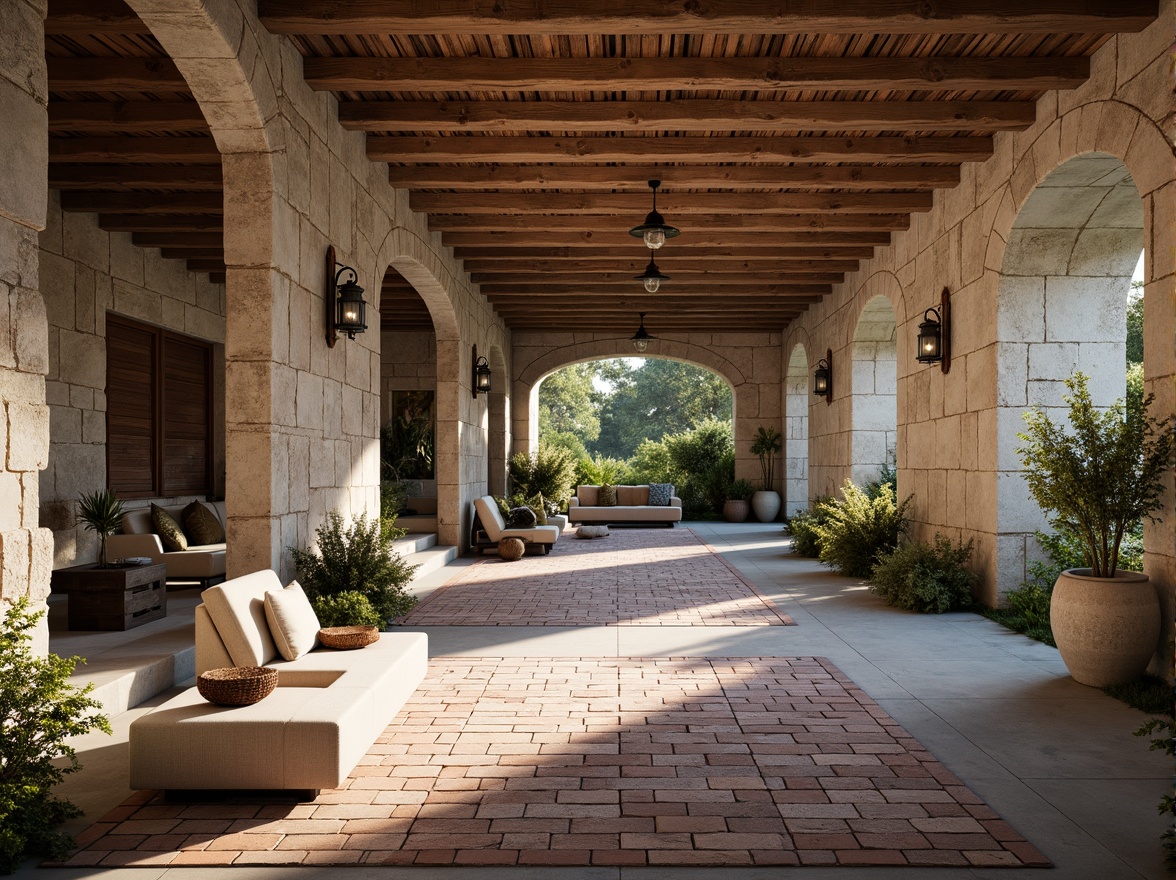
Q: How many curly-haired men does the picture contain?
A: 0